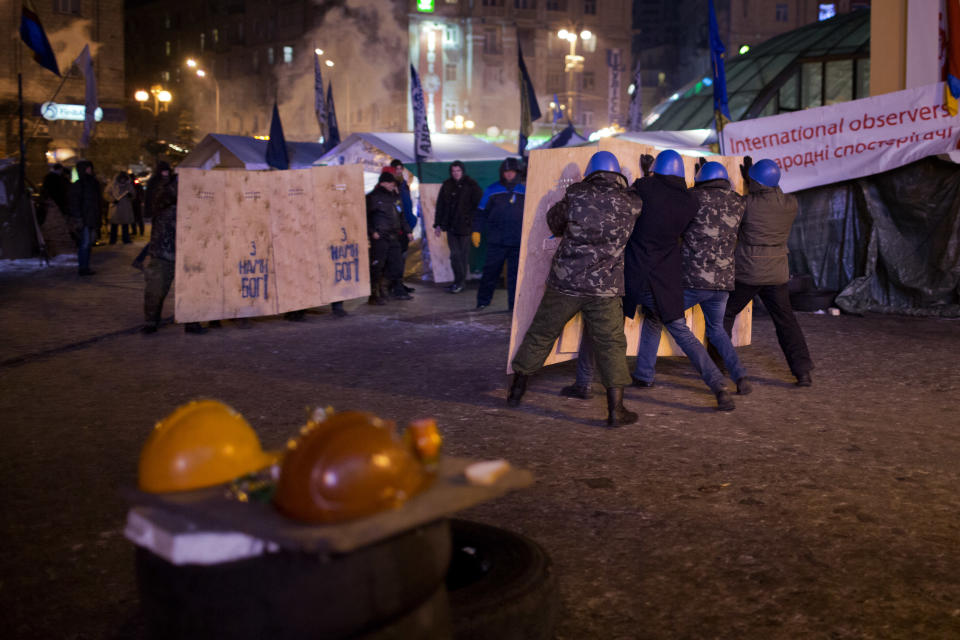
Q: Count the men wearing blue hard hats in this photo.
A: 4